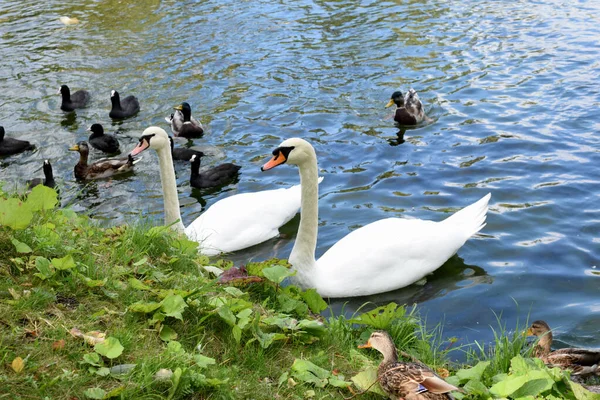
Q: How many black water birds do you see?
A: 7